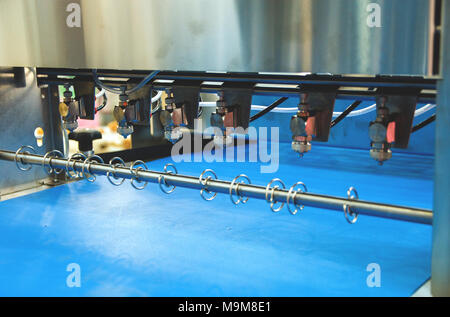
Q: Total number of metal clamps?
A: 12